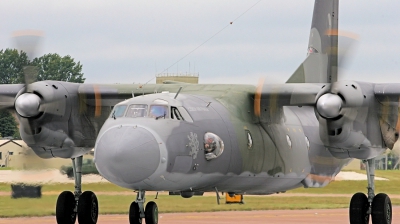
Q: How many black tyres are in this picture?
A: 6